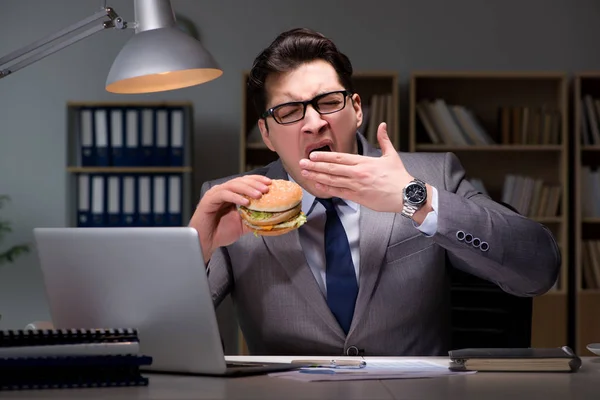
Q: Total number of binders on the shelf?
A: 14